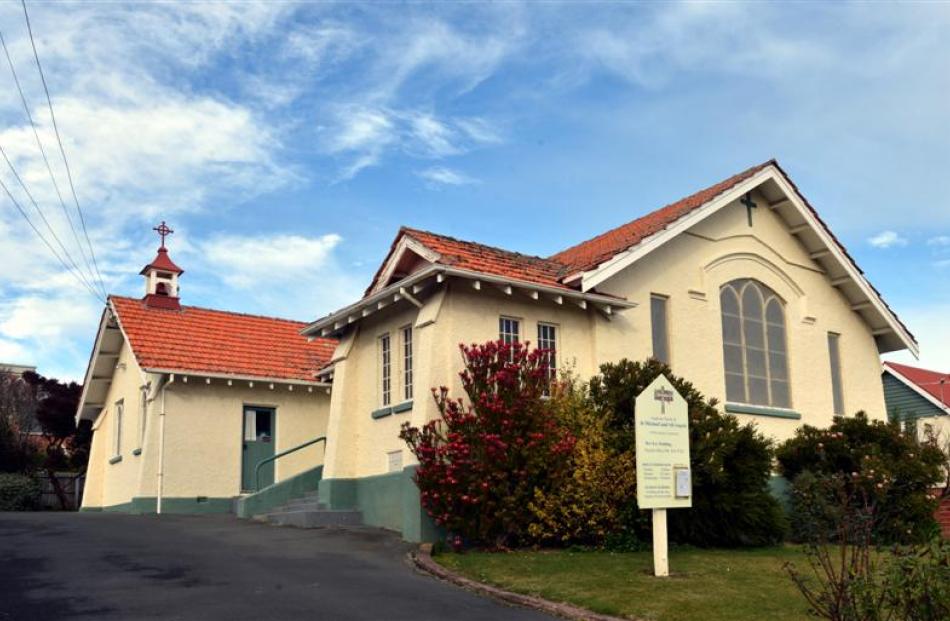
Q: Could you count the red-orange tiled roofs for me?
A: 3